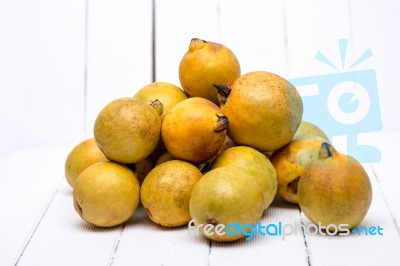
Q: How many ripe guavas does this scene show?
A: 13